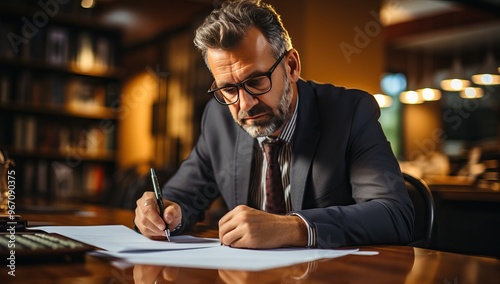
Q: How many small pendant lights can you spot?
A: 6